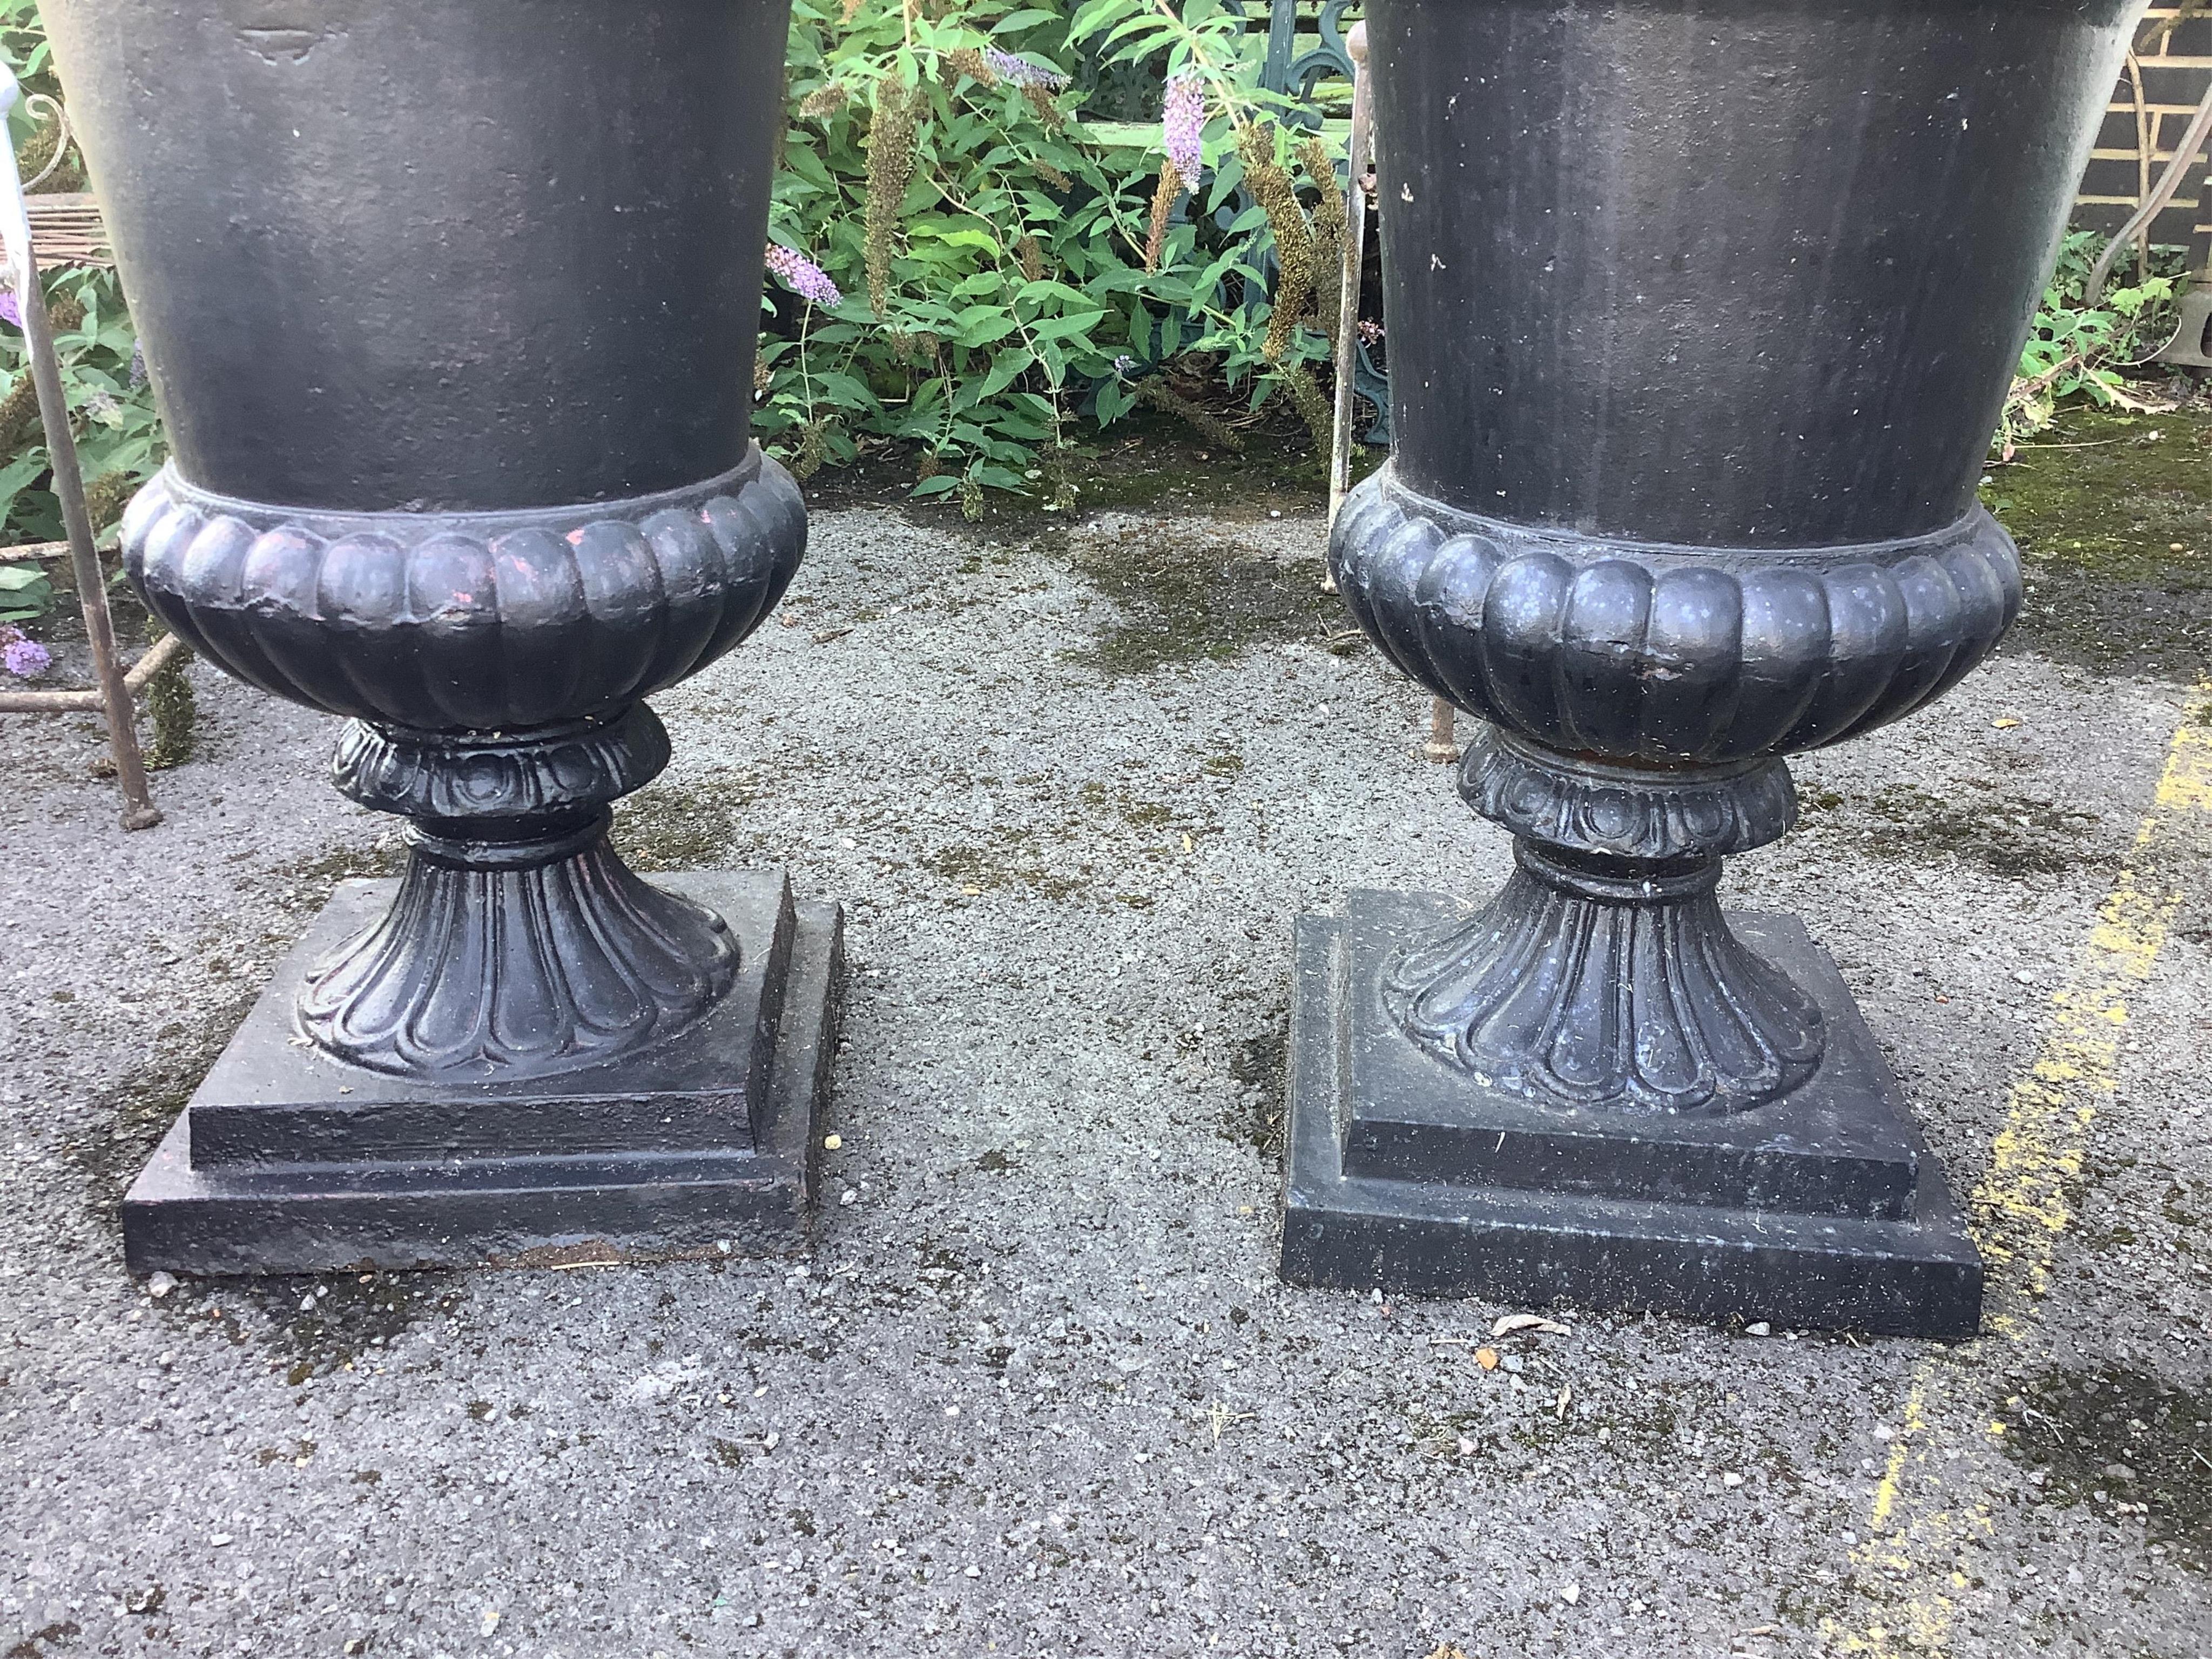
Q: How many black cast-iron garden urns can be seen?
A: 2